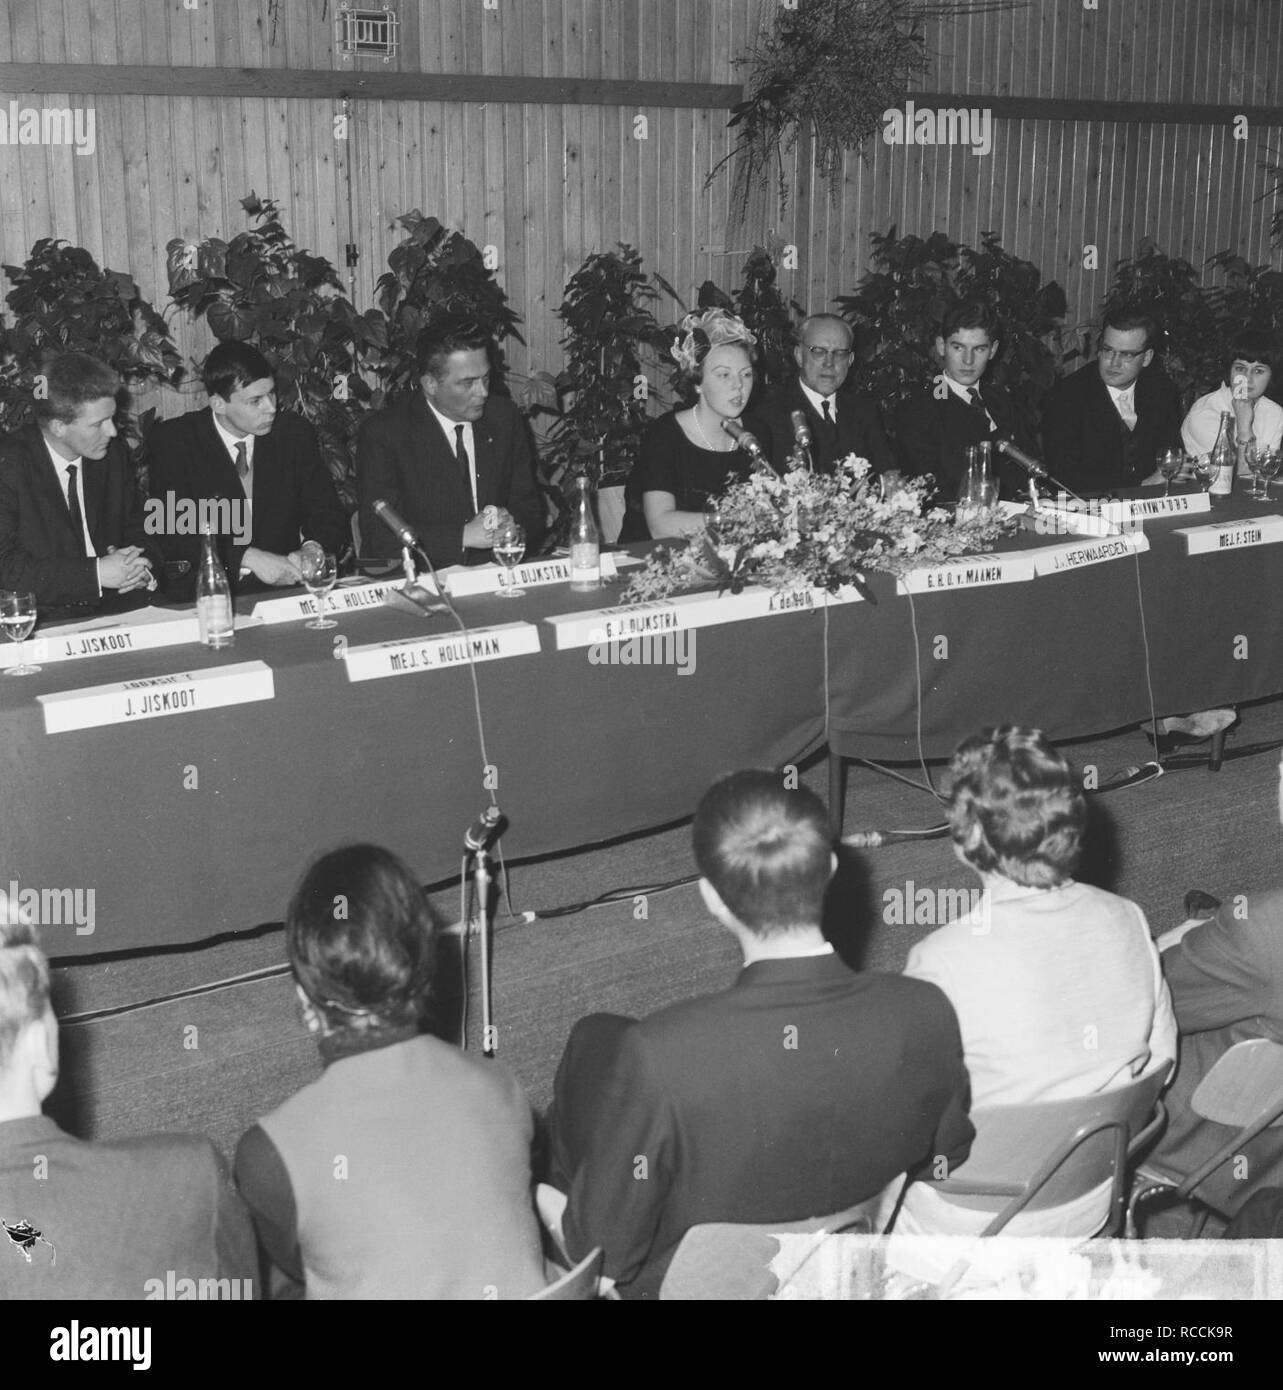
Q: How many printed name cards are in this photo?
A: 11